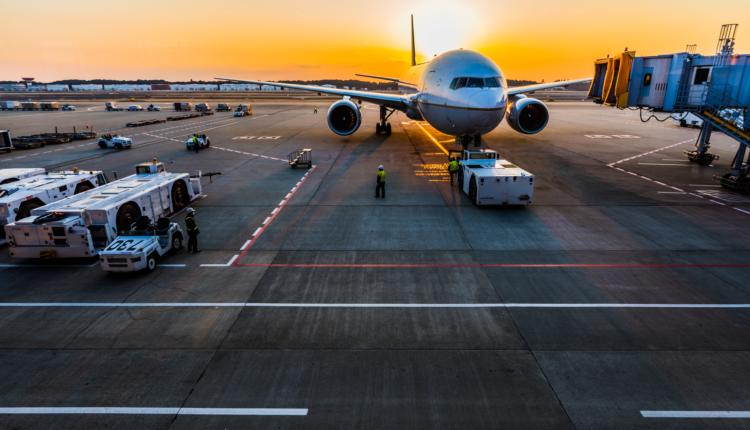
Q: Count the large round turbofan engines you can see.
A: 2